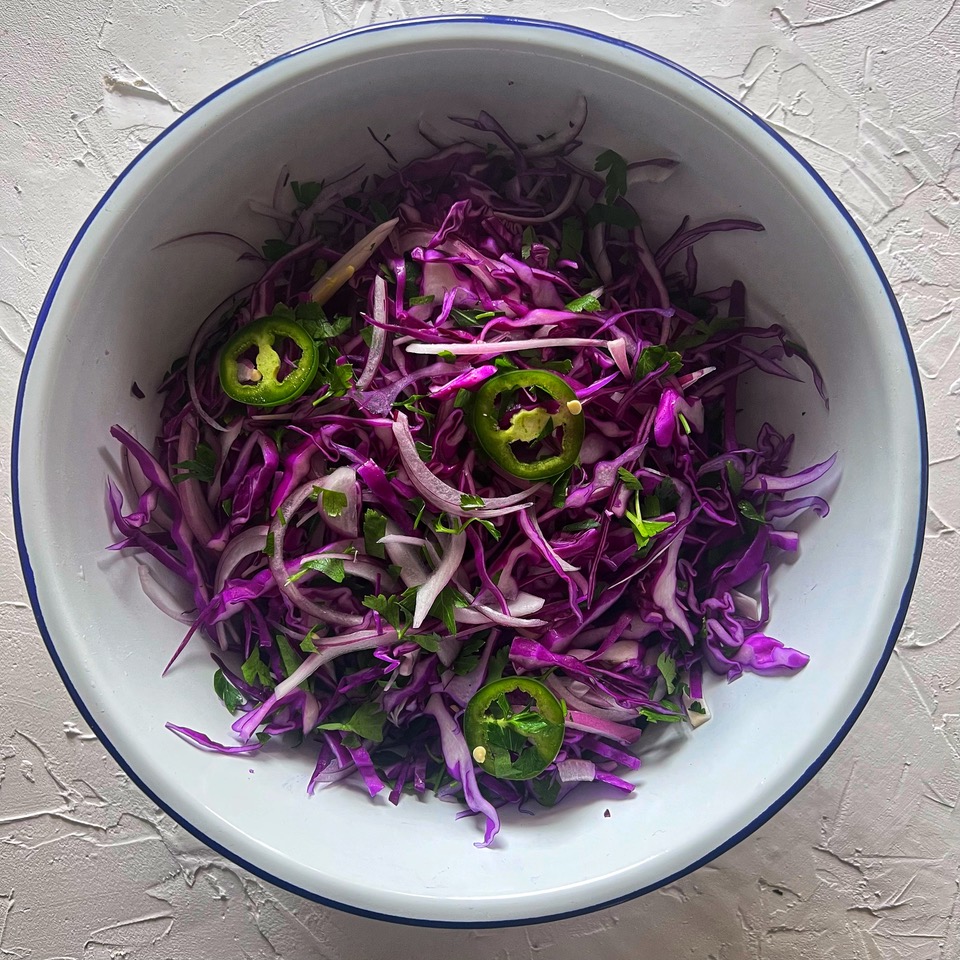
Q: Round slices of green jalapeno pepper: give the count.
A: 3